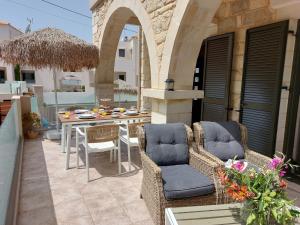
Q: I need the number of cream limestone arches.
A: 2